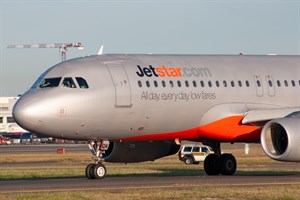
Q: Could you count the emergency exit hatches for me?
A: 2